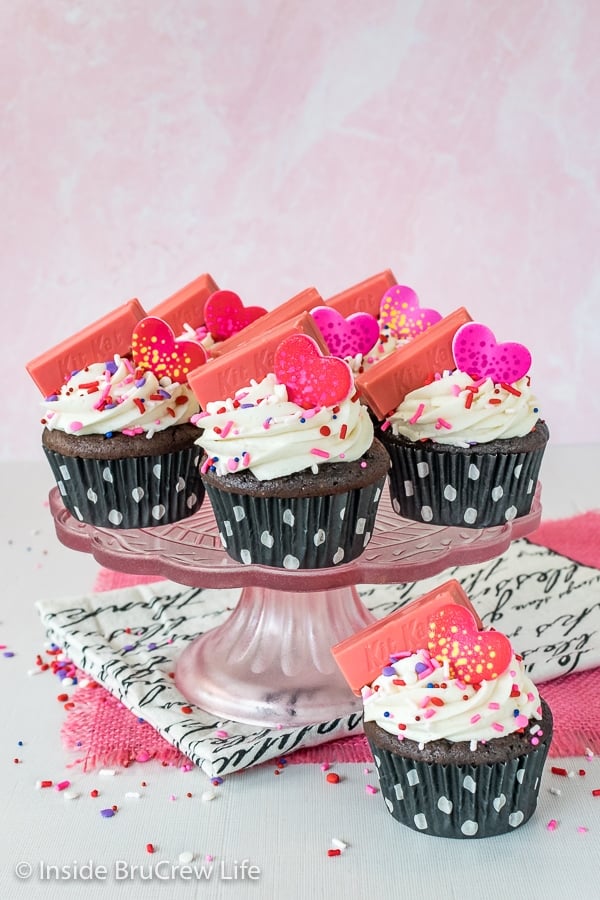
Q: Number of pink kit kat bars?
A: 7